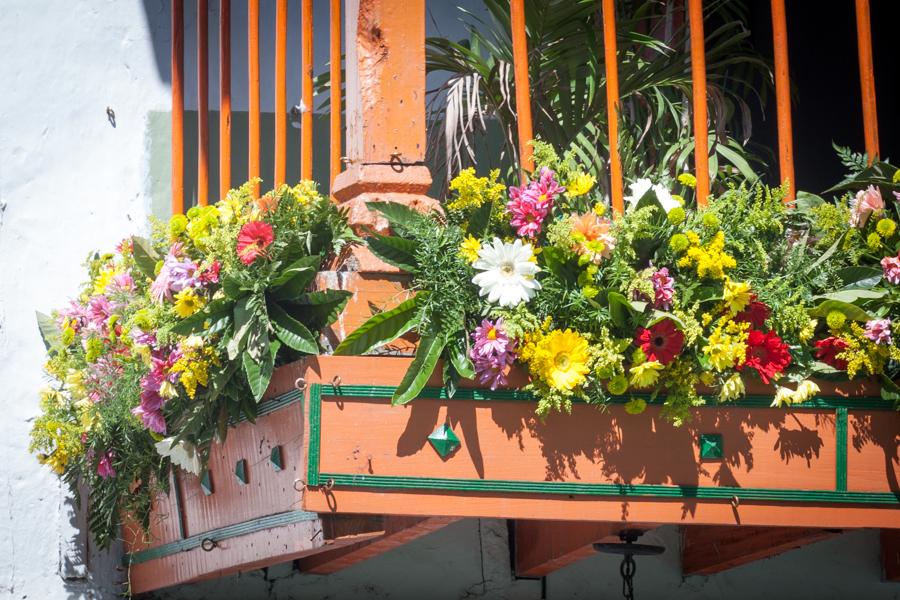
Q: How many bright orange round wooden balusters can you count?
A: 12